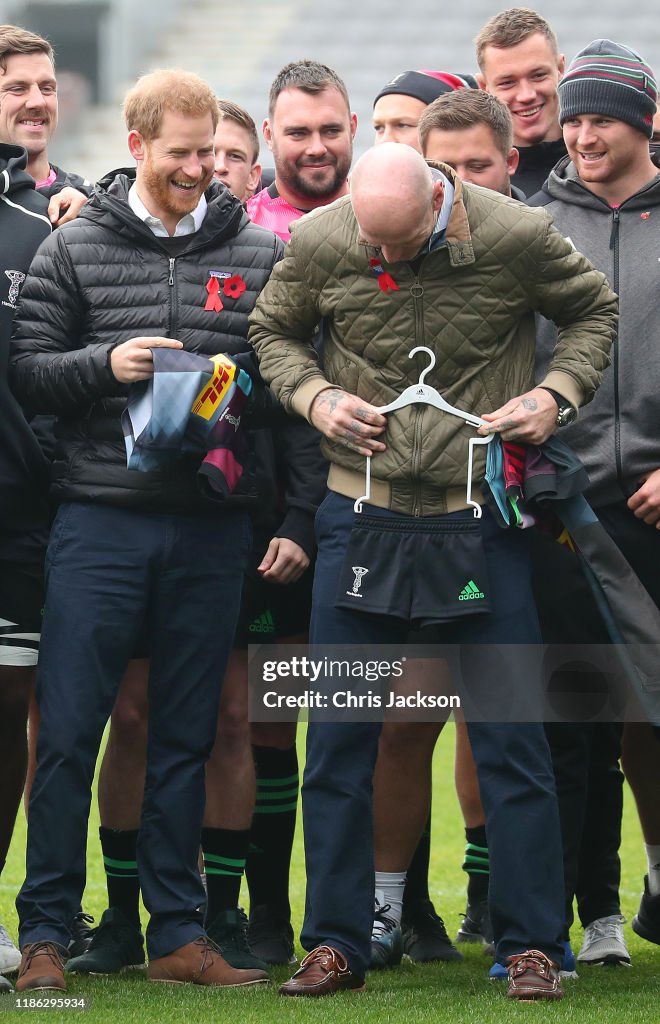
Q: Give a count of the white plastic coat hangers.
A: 1